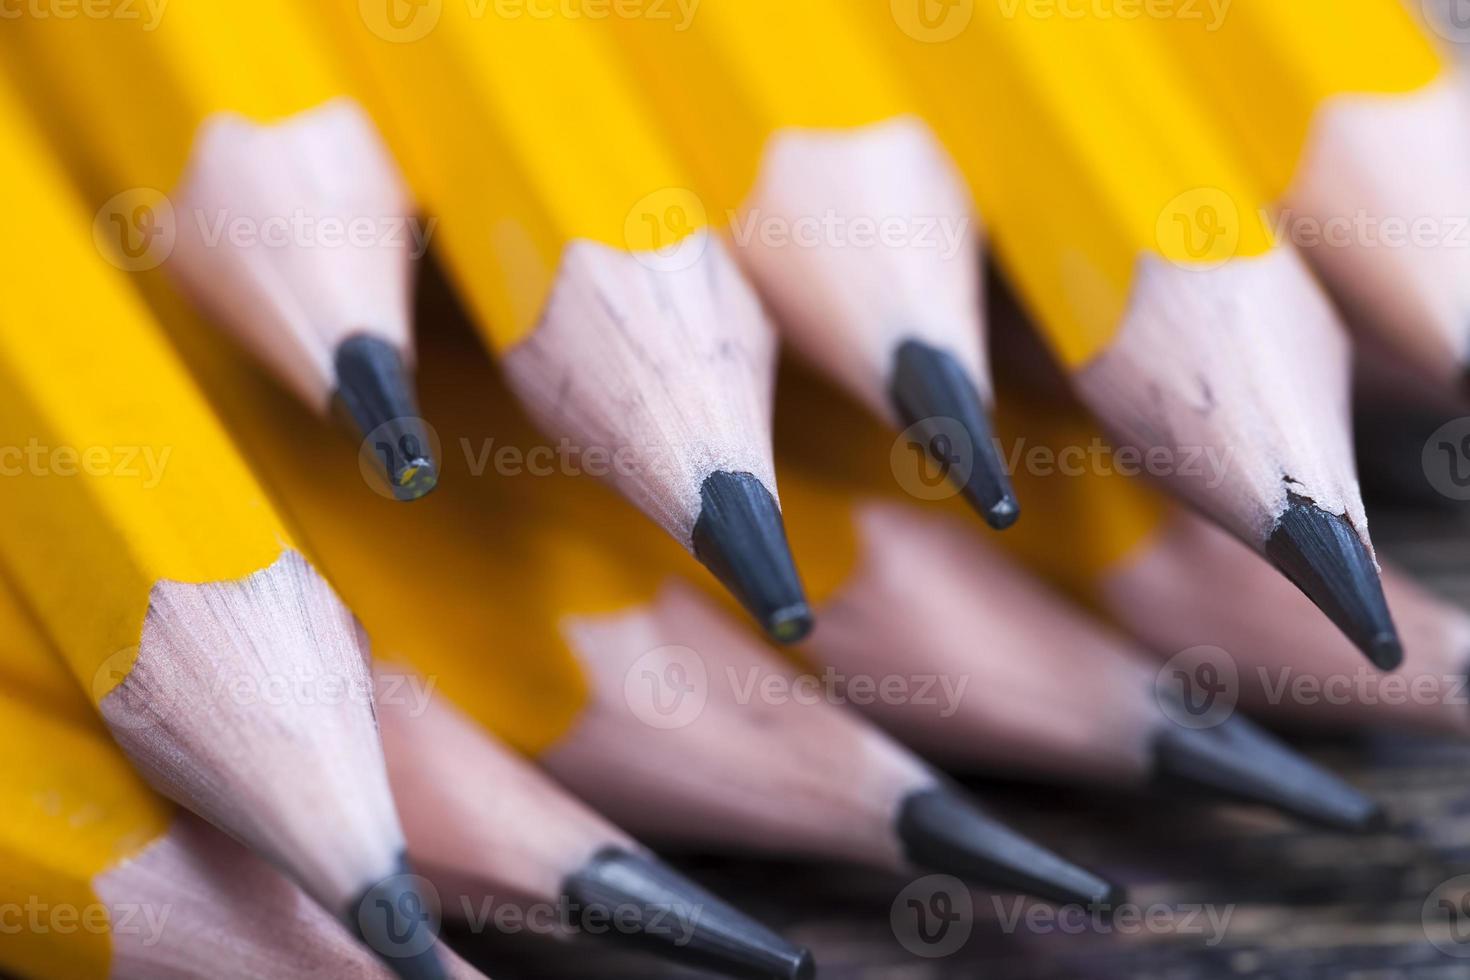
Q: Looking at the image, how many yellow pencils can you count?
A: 11